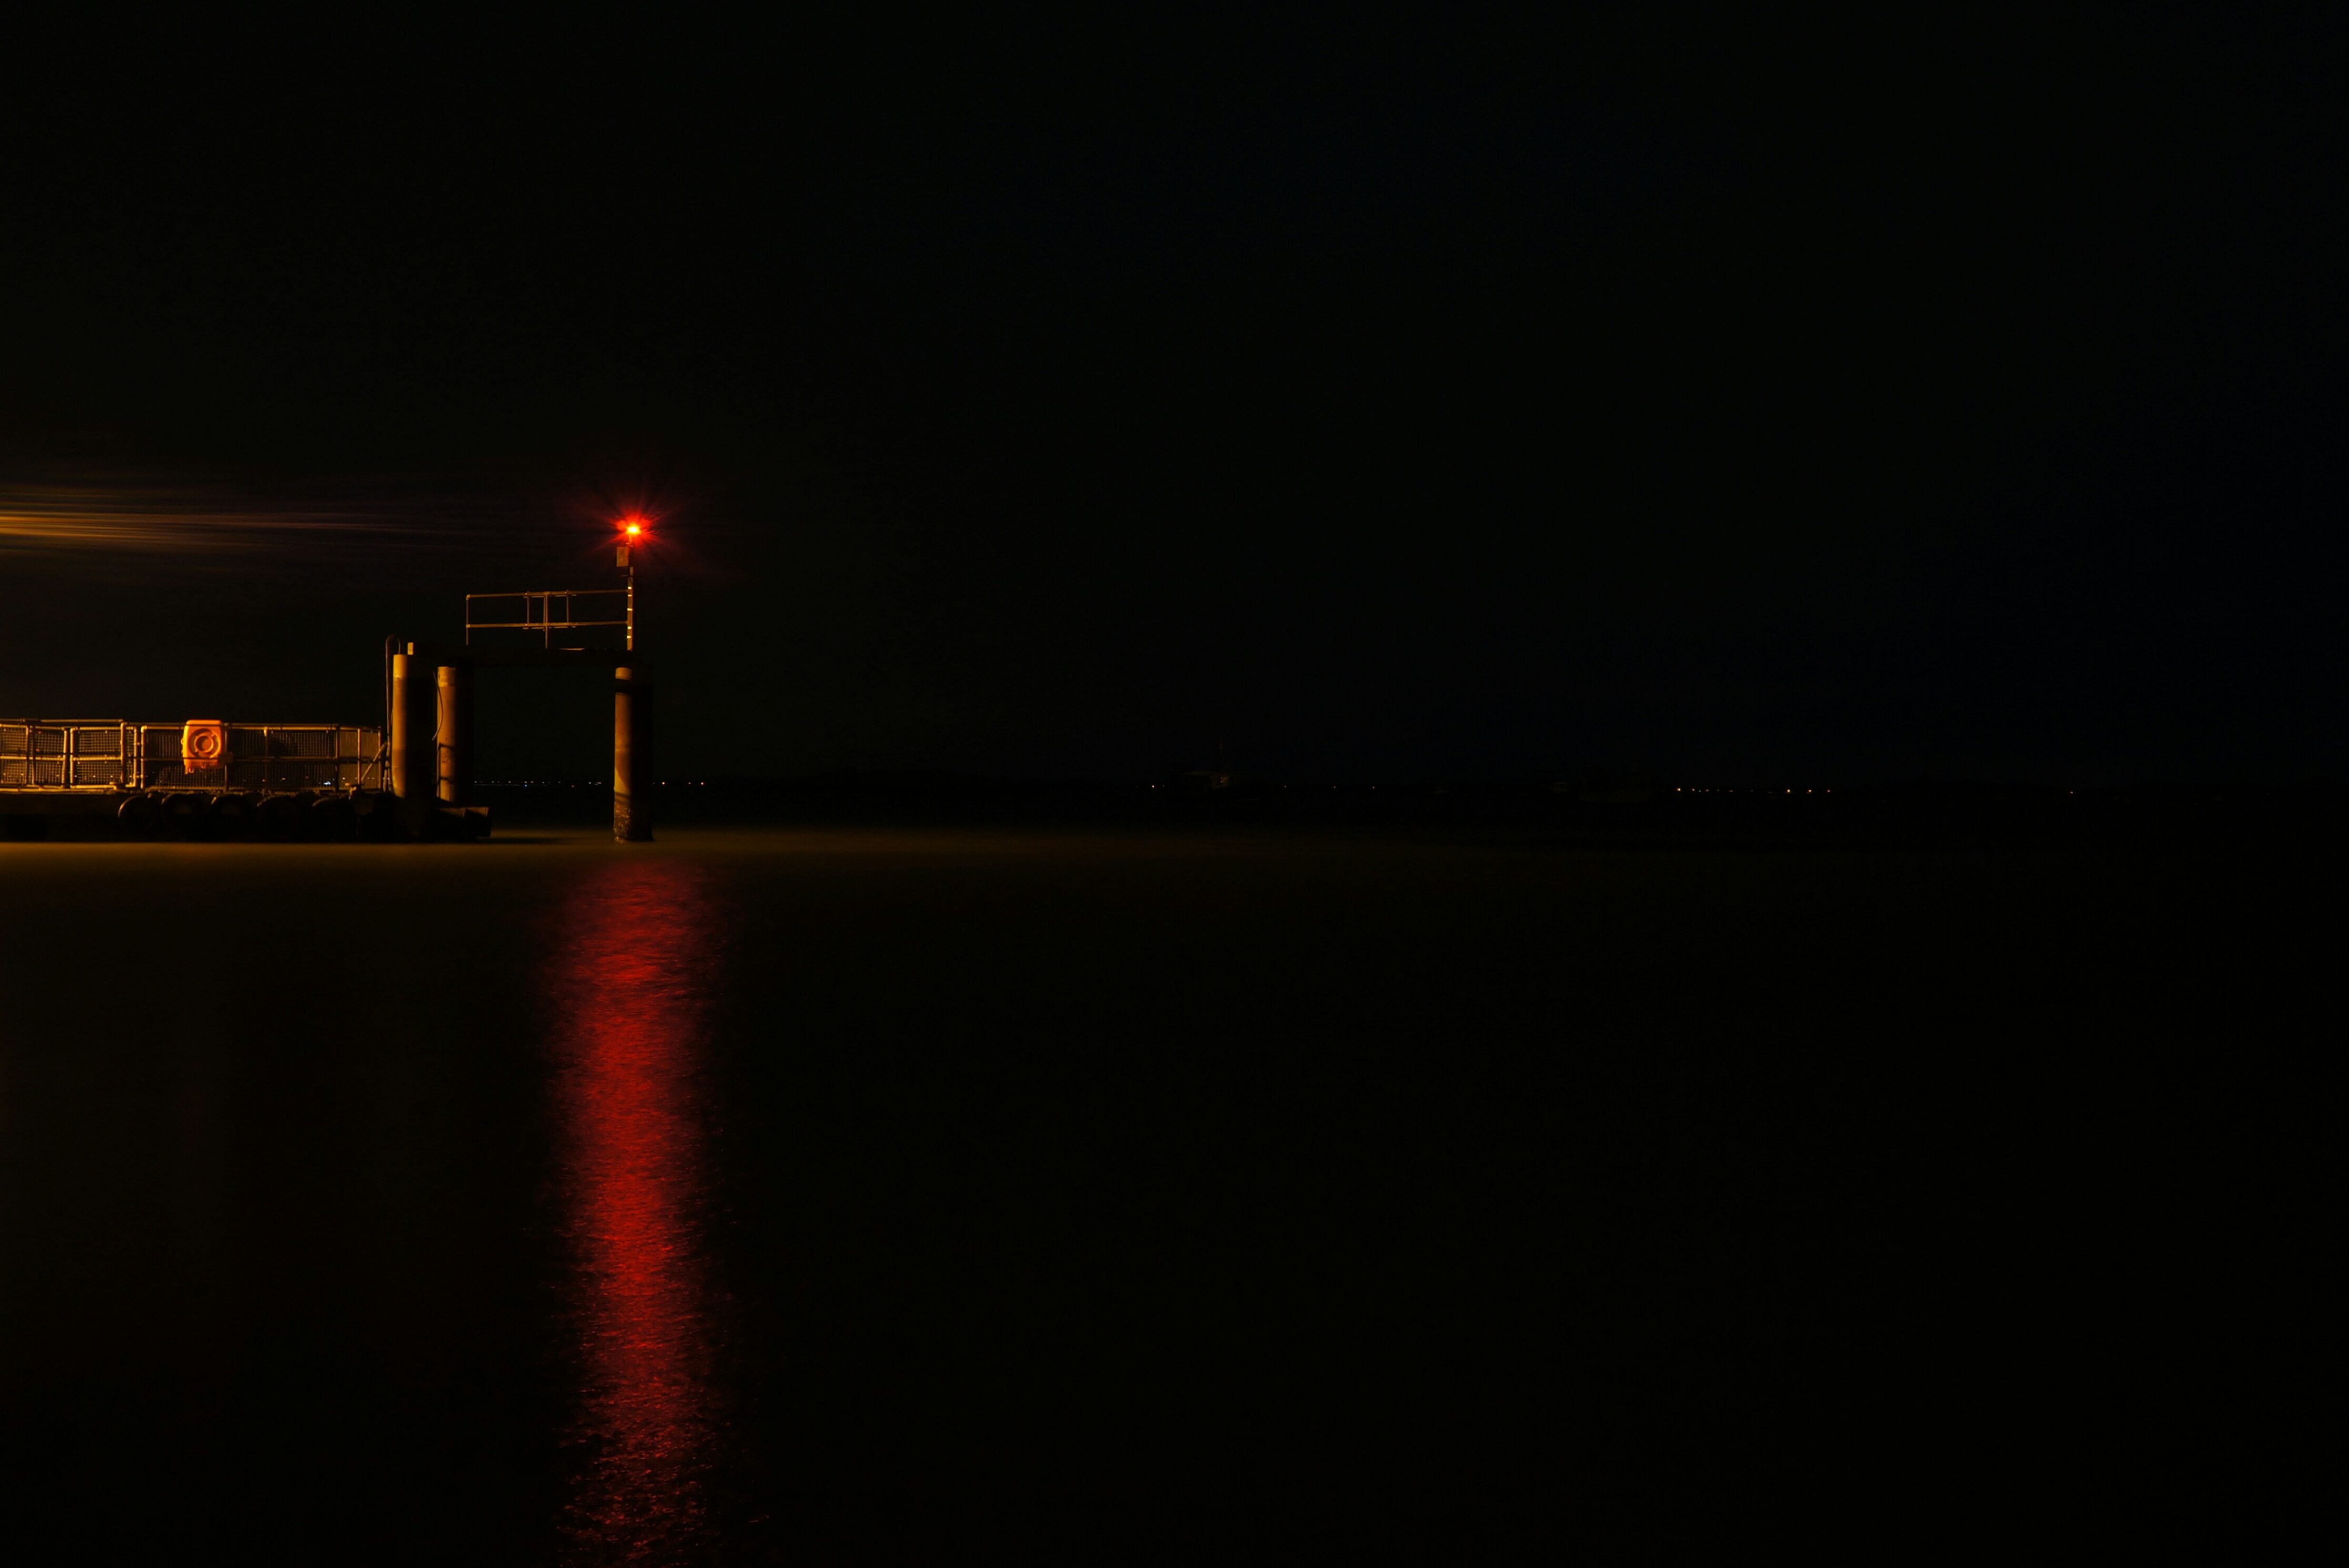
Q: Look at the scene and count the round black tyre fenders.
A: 5